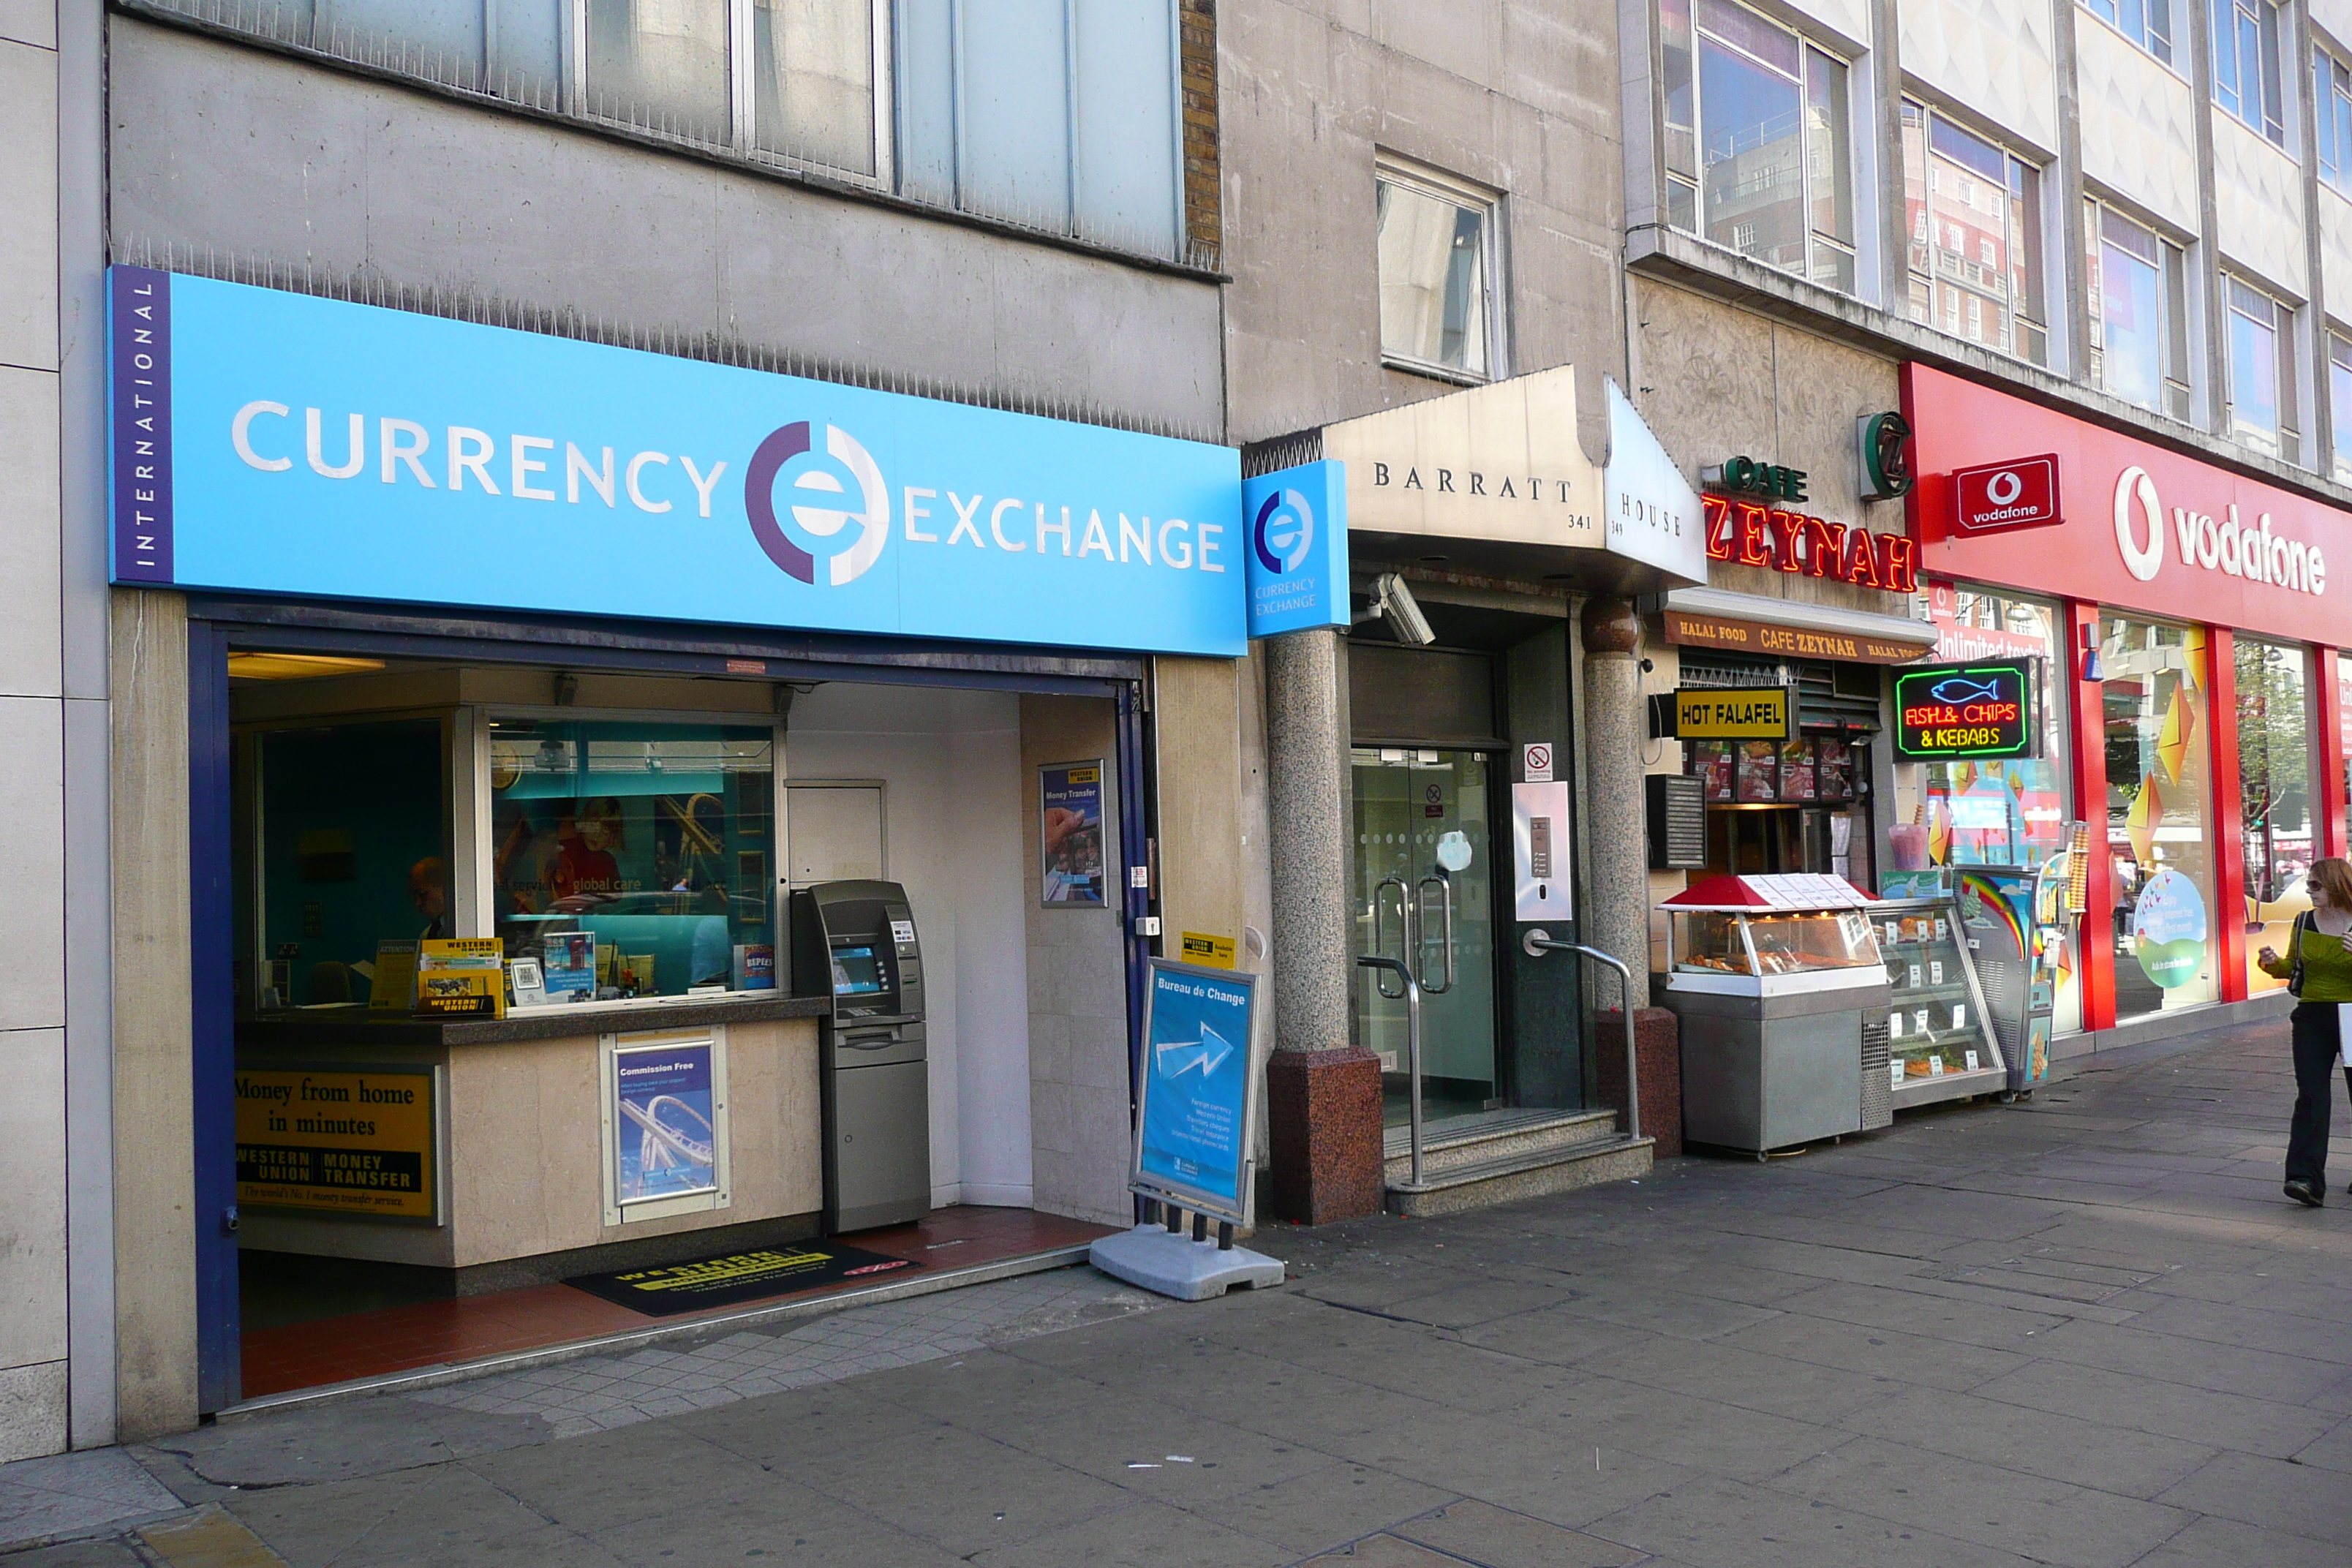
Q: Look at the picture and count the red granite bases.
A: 2